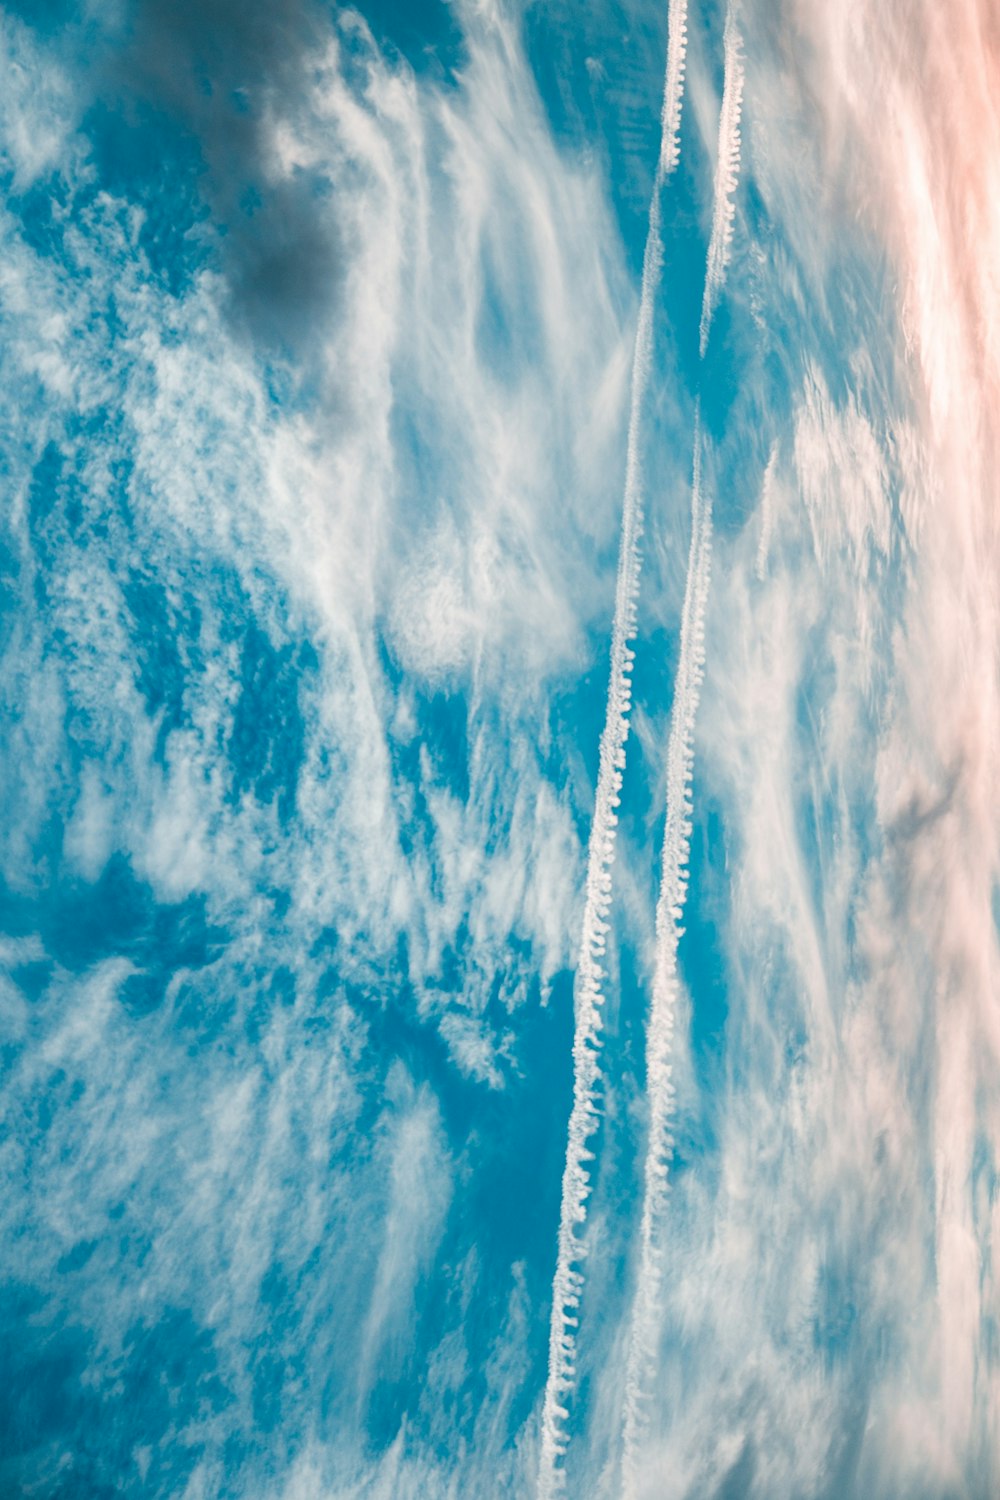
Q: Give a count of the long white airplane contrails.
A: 2